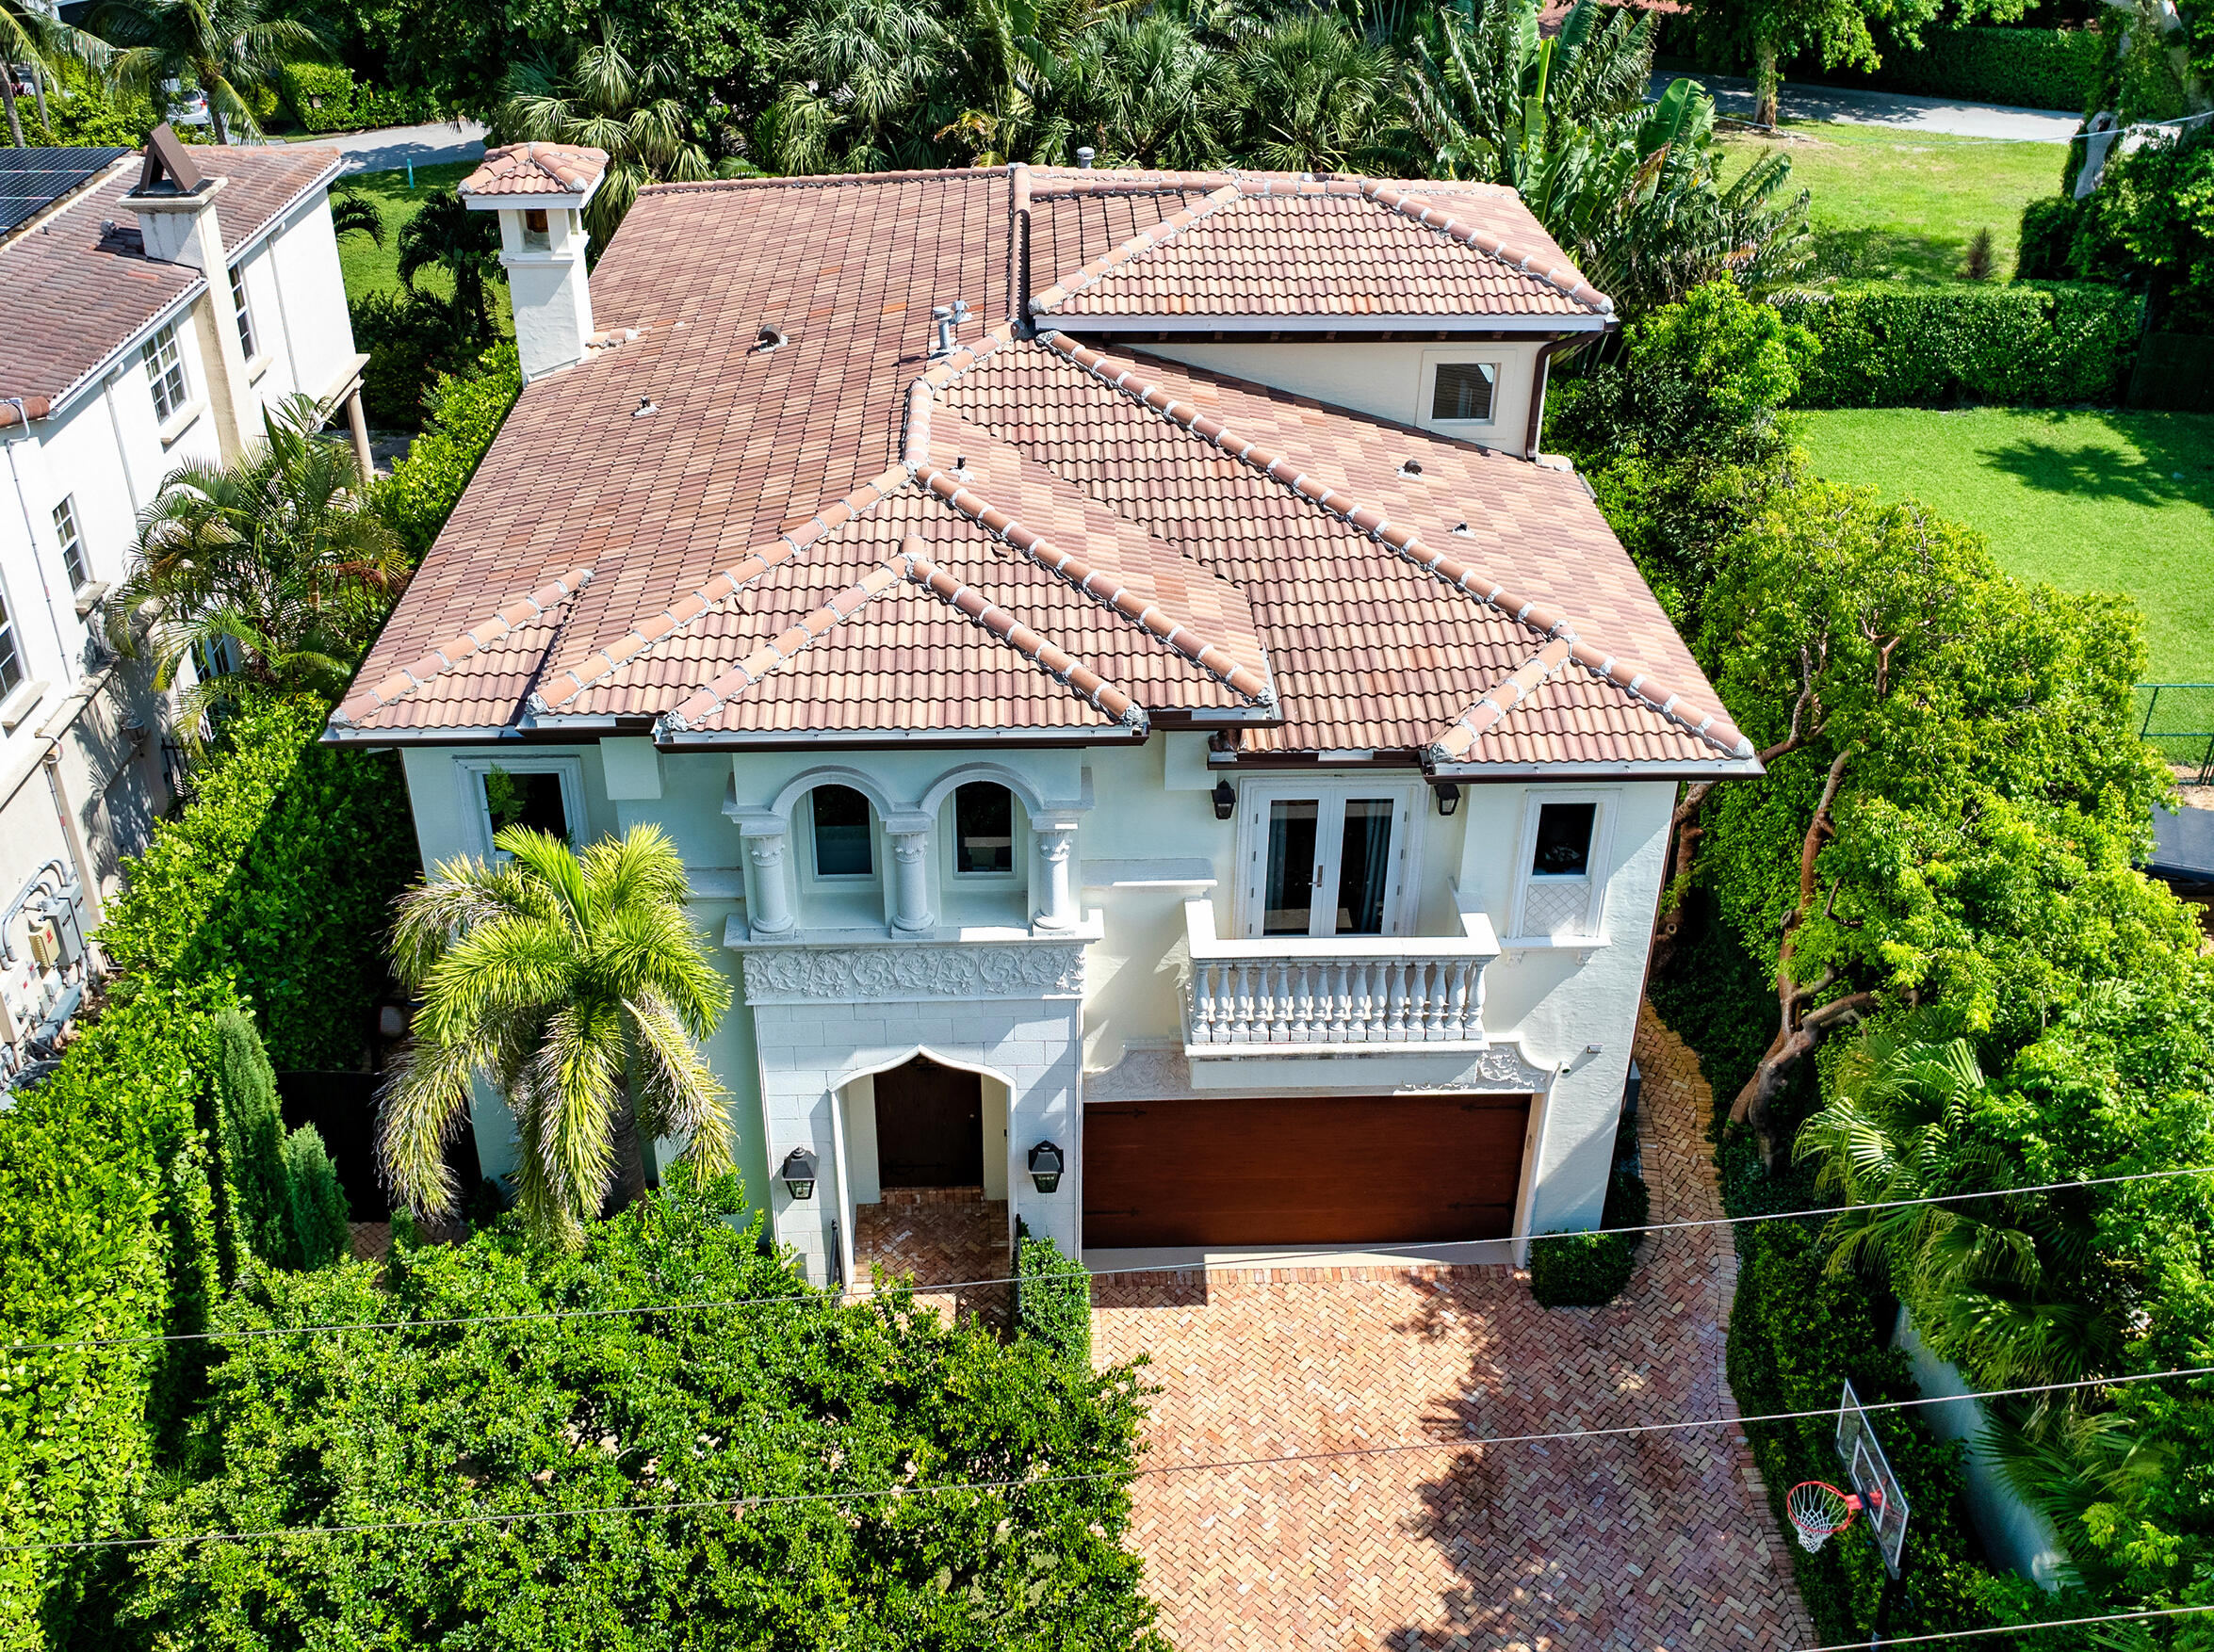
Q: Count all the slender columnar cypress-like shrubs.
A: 2